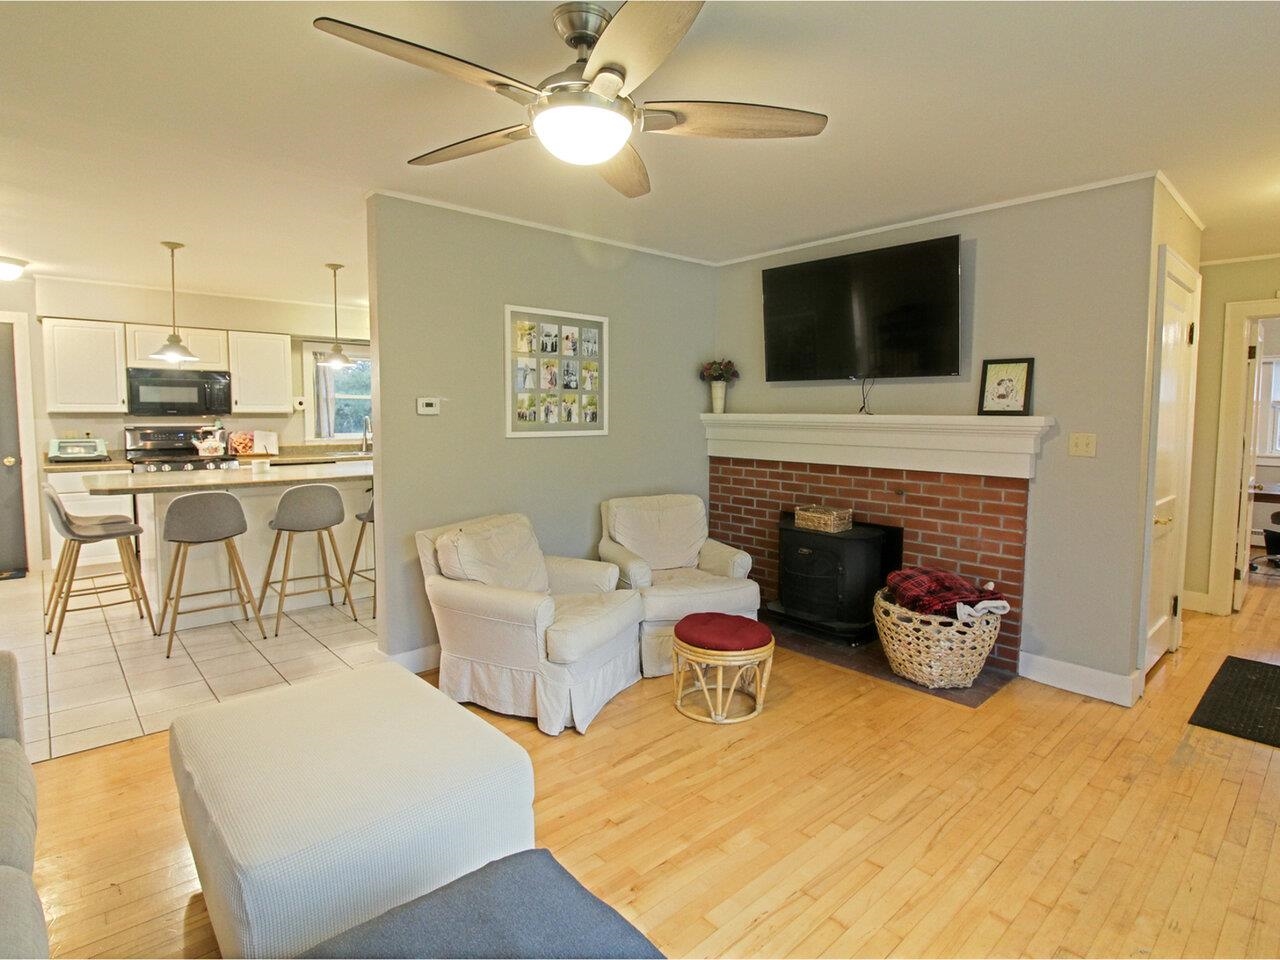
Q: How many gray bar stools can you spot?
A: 5